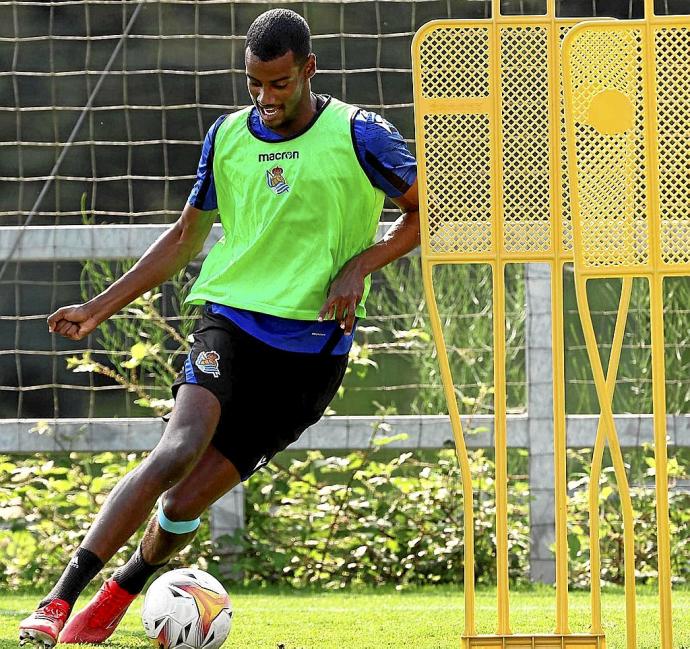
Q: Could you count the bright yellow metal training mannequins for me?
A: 2